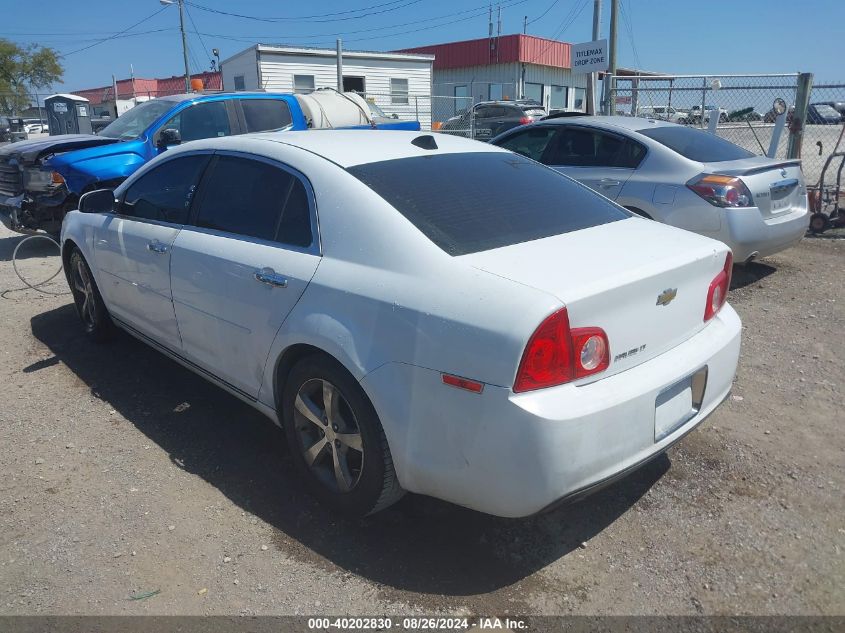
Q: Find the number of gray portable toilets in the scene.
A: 1